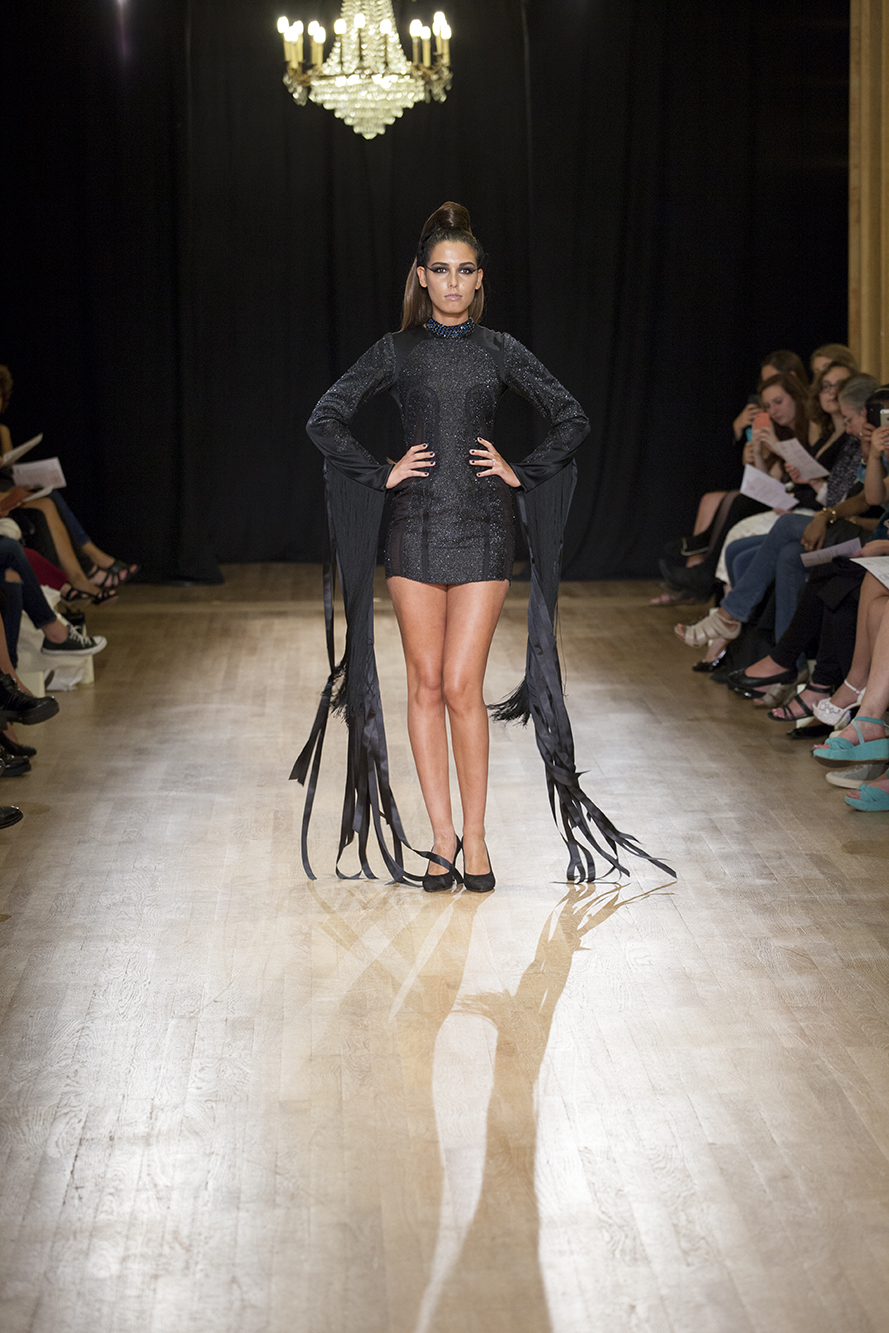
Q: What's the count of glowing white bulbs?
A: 13